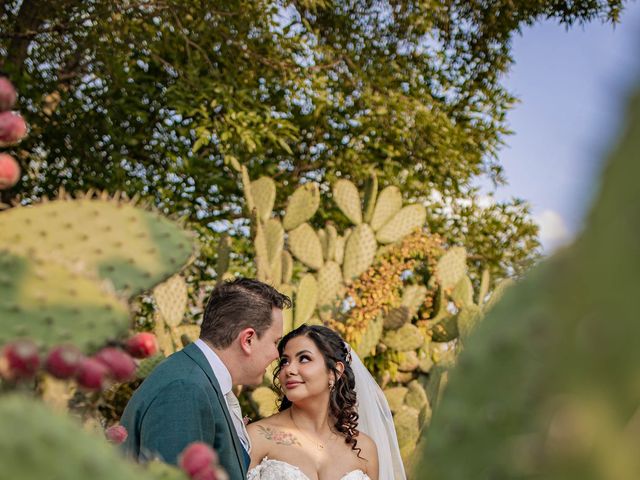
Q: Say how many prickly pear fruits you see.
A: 11